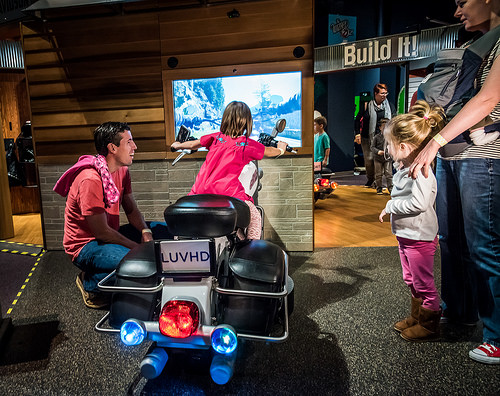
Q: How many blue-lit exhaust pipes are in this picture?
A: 2